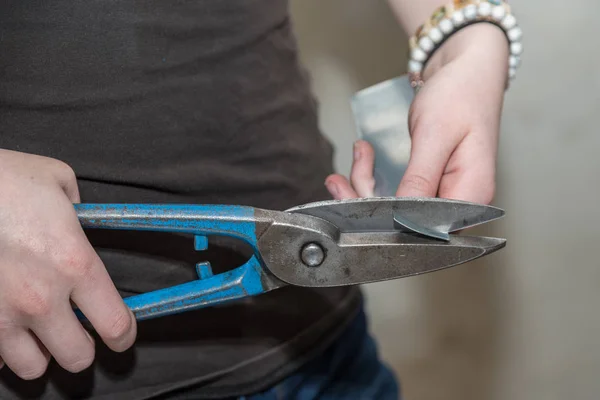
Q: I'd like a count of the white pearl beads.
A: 14